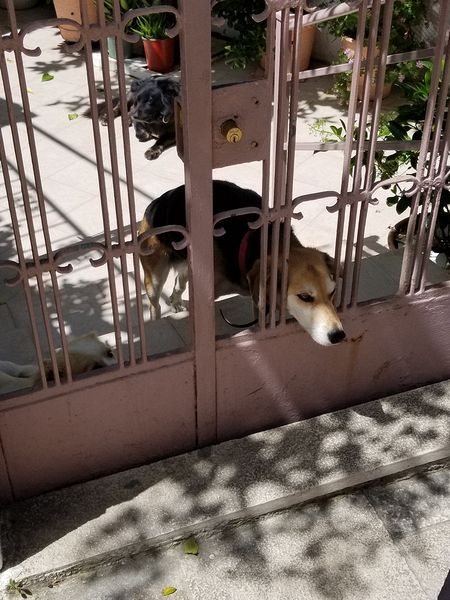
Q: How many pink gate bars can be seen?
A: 15